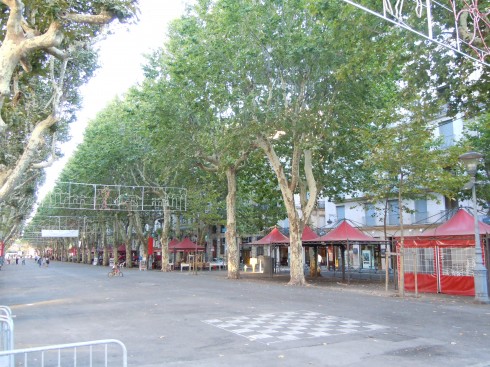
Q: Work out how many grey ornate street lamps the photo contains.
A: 1